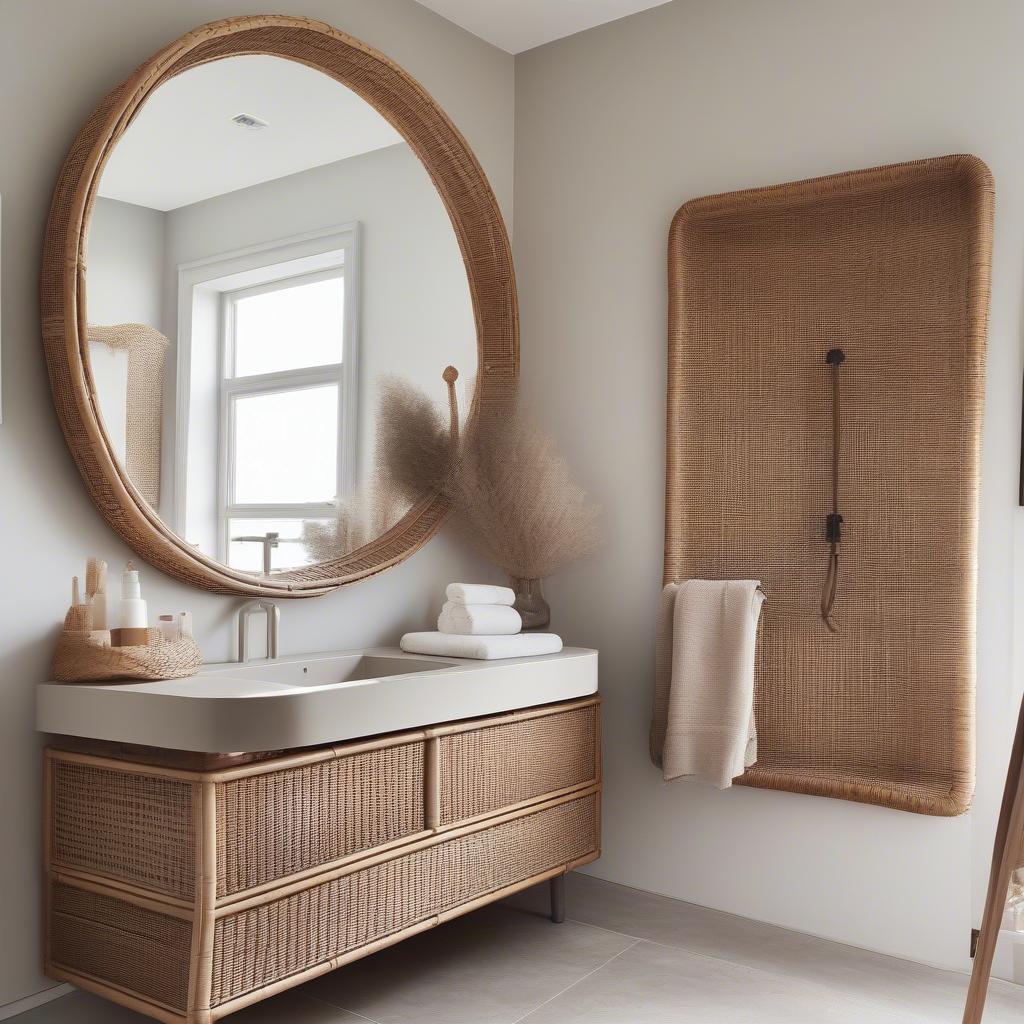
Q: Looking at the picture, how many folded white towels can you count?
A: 3